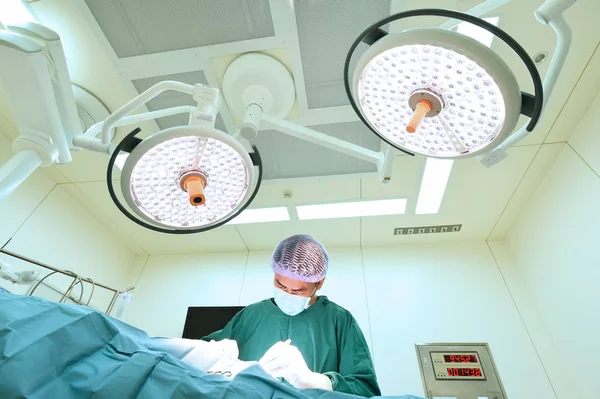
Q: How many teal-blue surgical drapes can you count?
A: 1